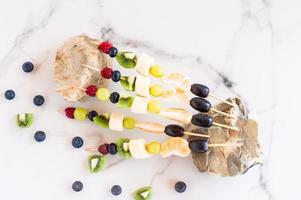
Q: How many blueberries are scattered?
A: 8